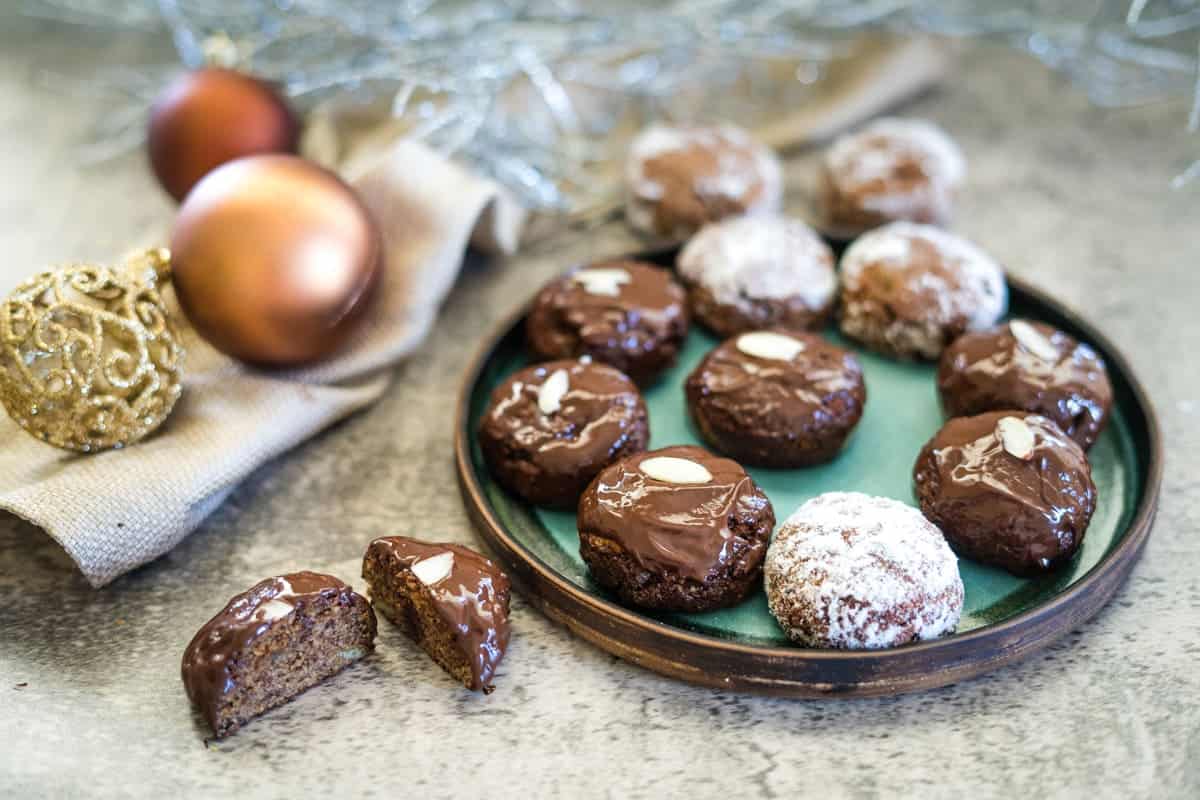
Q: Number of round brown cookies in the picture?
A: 6